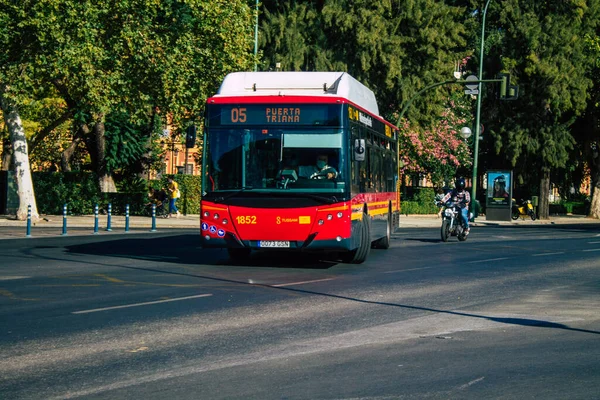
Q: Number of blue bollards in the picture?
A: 6